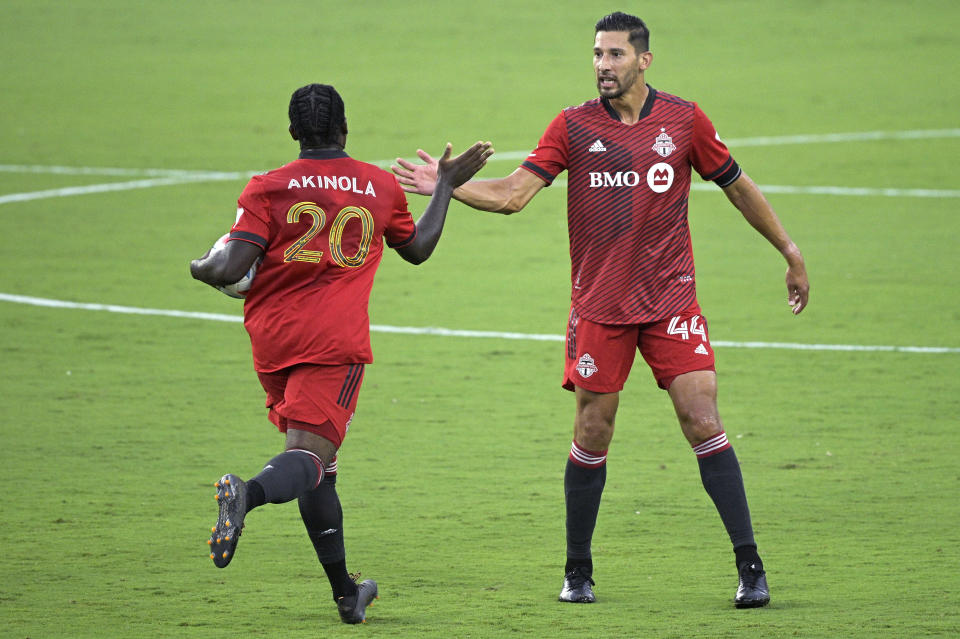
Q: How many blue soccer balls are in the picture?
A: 0